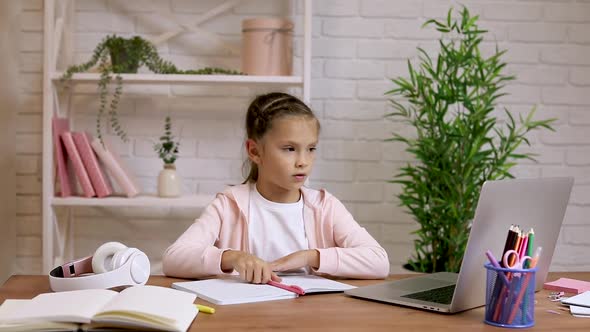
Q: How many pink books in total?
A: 4